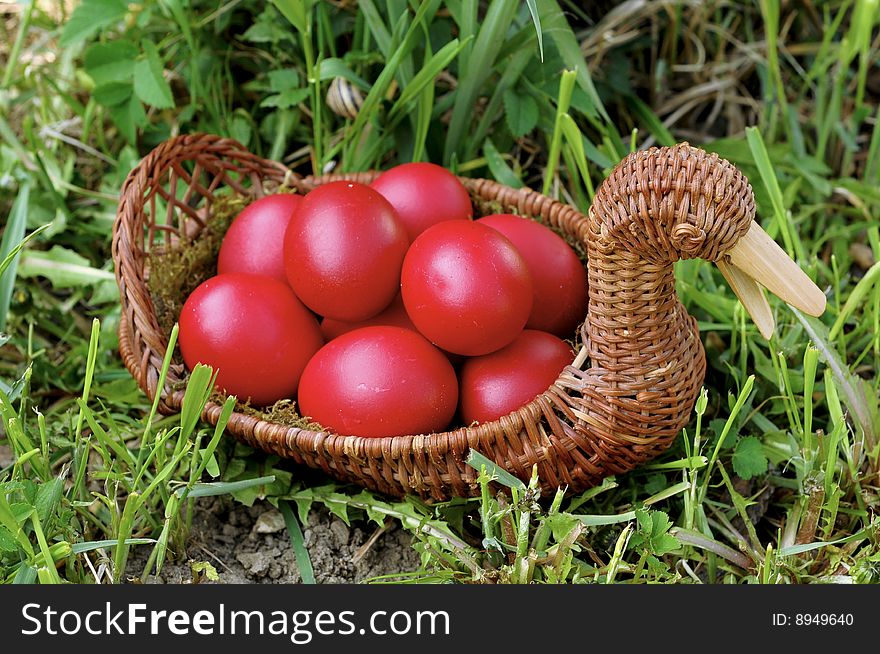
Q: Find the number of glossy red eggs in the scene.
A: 9